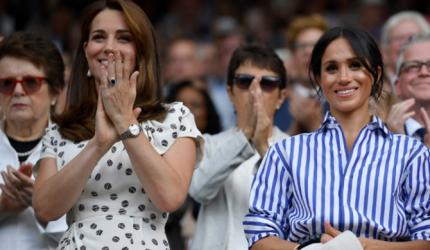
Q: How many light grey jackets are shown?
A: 1